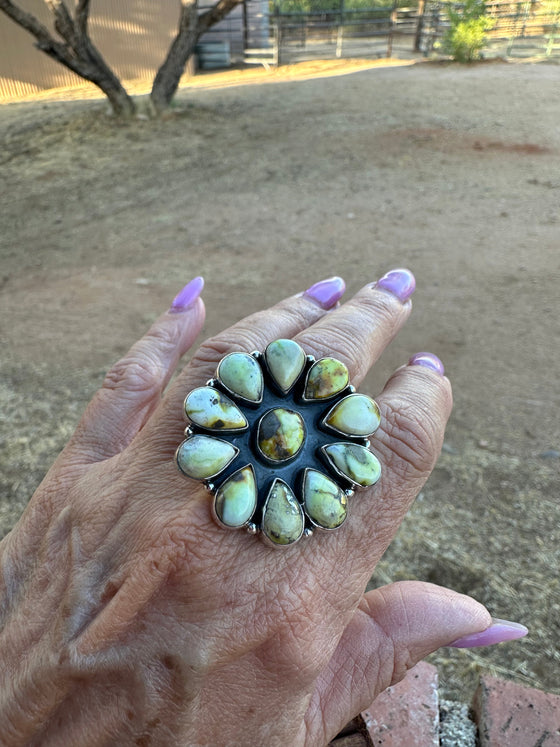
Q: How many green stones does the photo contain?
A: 11